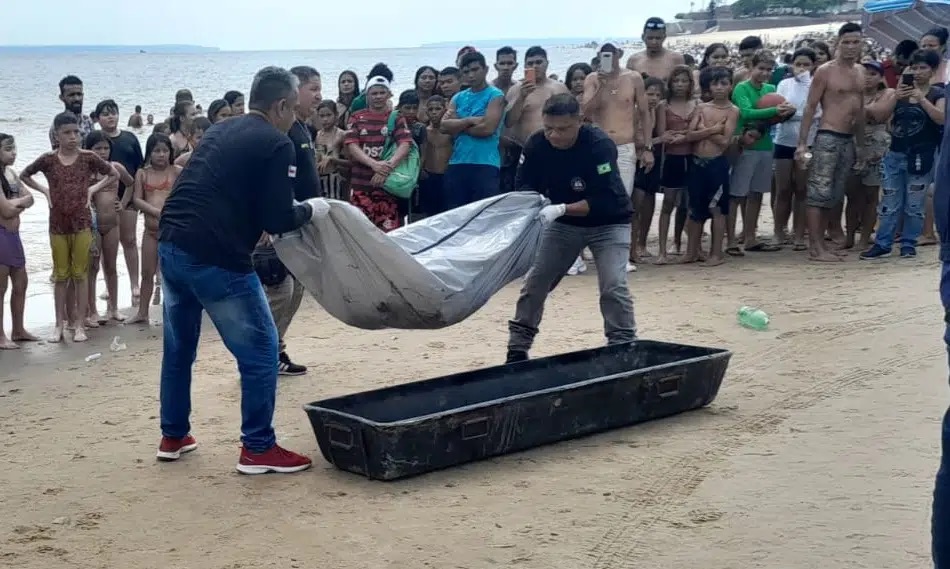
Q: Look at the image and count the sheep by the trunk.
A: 0